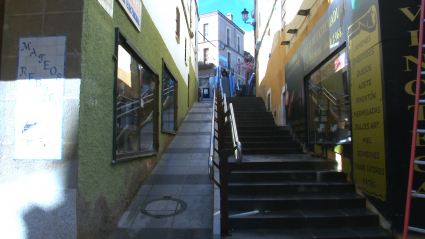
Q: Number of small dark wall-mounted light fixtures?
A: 3